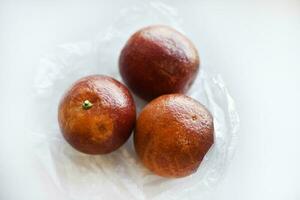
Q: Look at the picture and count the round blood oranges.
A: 3